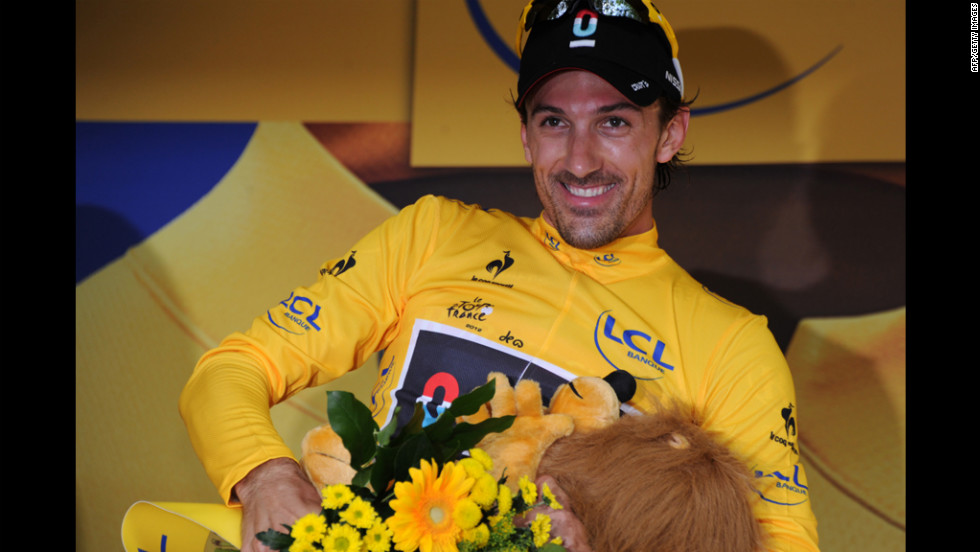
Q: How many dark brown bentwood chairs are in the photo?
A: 0